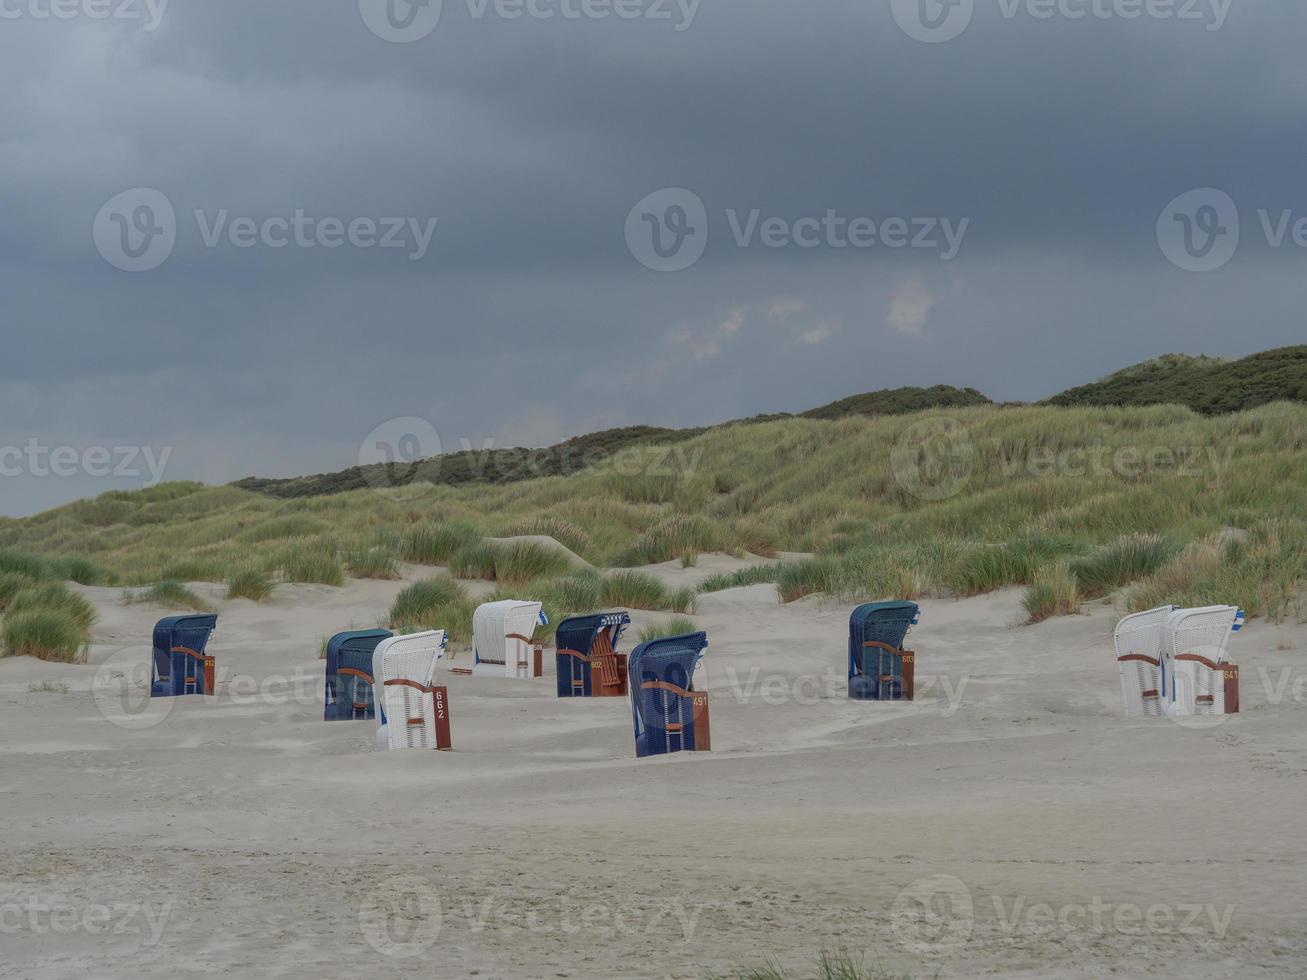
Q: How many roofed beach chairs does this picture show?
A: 9